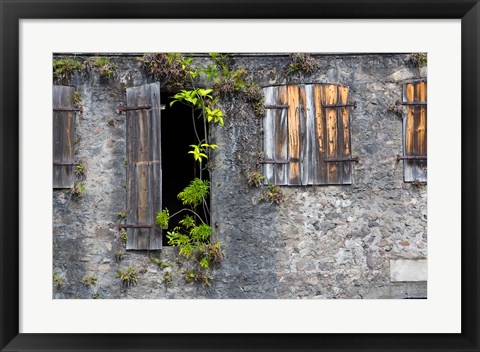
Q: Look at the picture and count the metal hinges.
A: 10